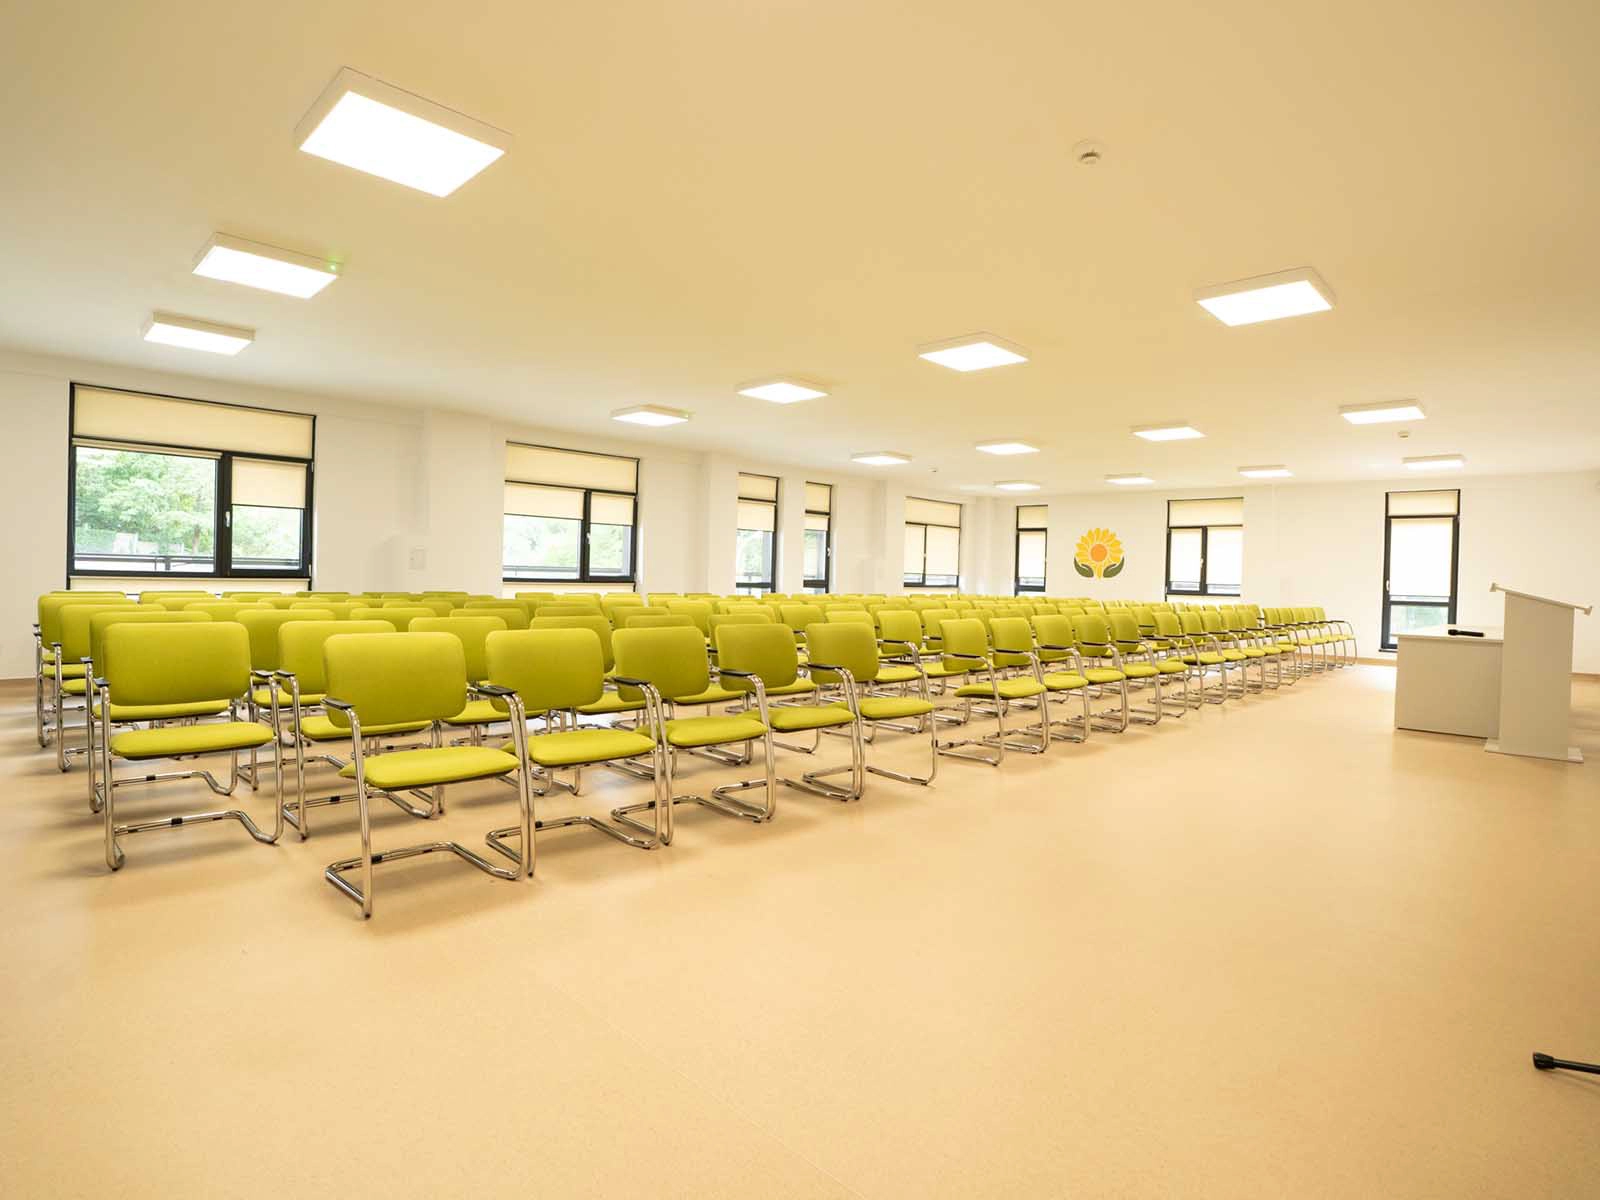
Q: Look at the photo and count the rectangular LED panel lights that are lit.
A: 15